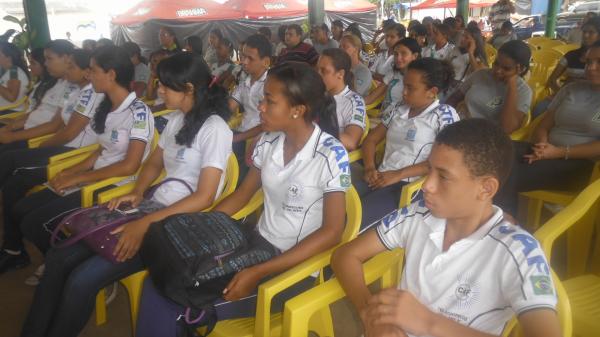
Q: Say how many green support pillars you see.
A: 4